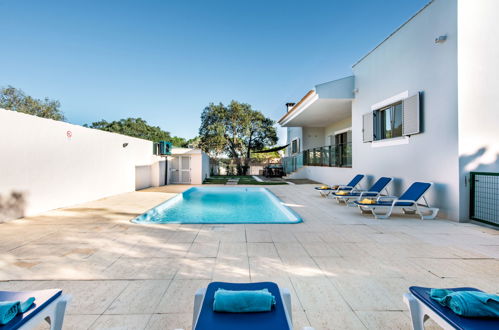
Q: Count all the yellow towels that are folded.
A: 3